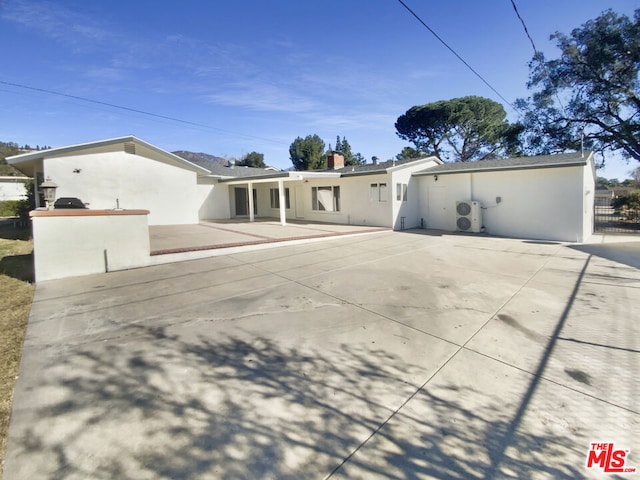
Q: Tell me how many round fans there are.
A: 2